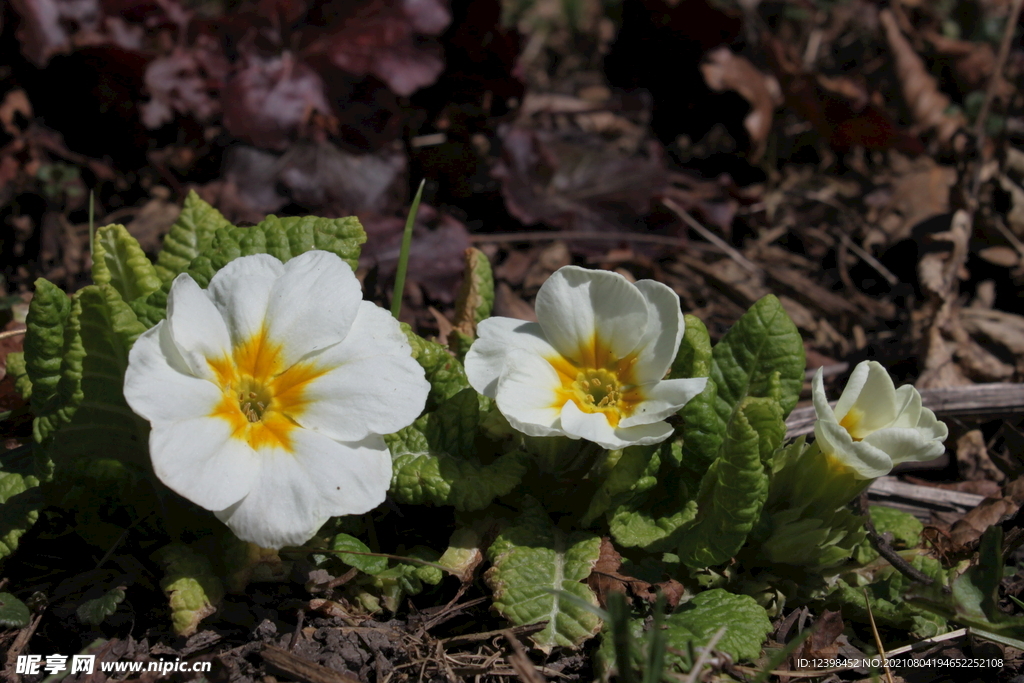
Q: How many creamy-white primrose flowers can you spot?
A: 3